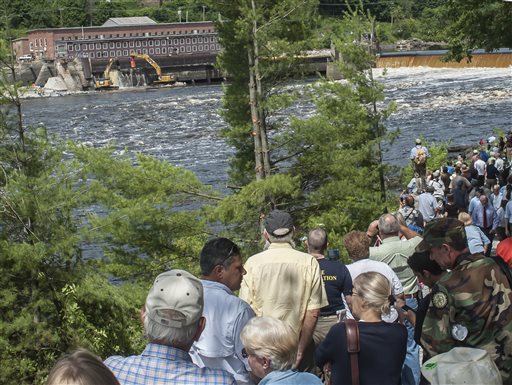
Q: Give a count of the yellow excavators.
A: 2